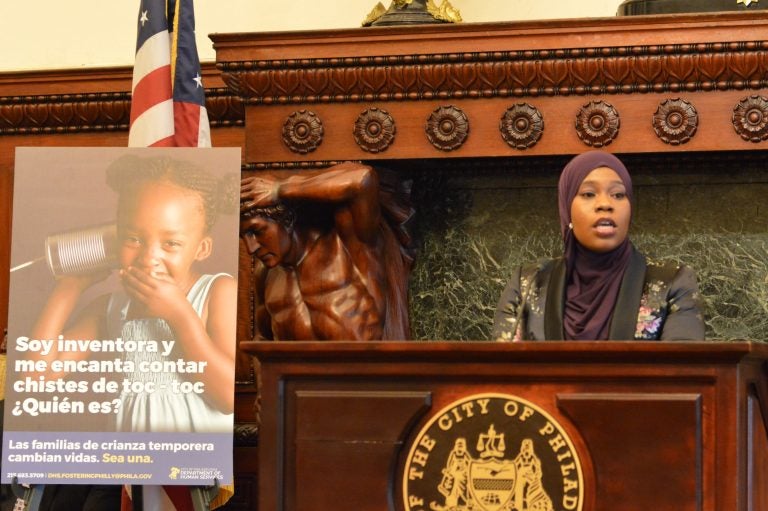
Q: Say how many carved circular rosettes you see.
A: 7